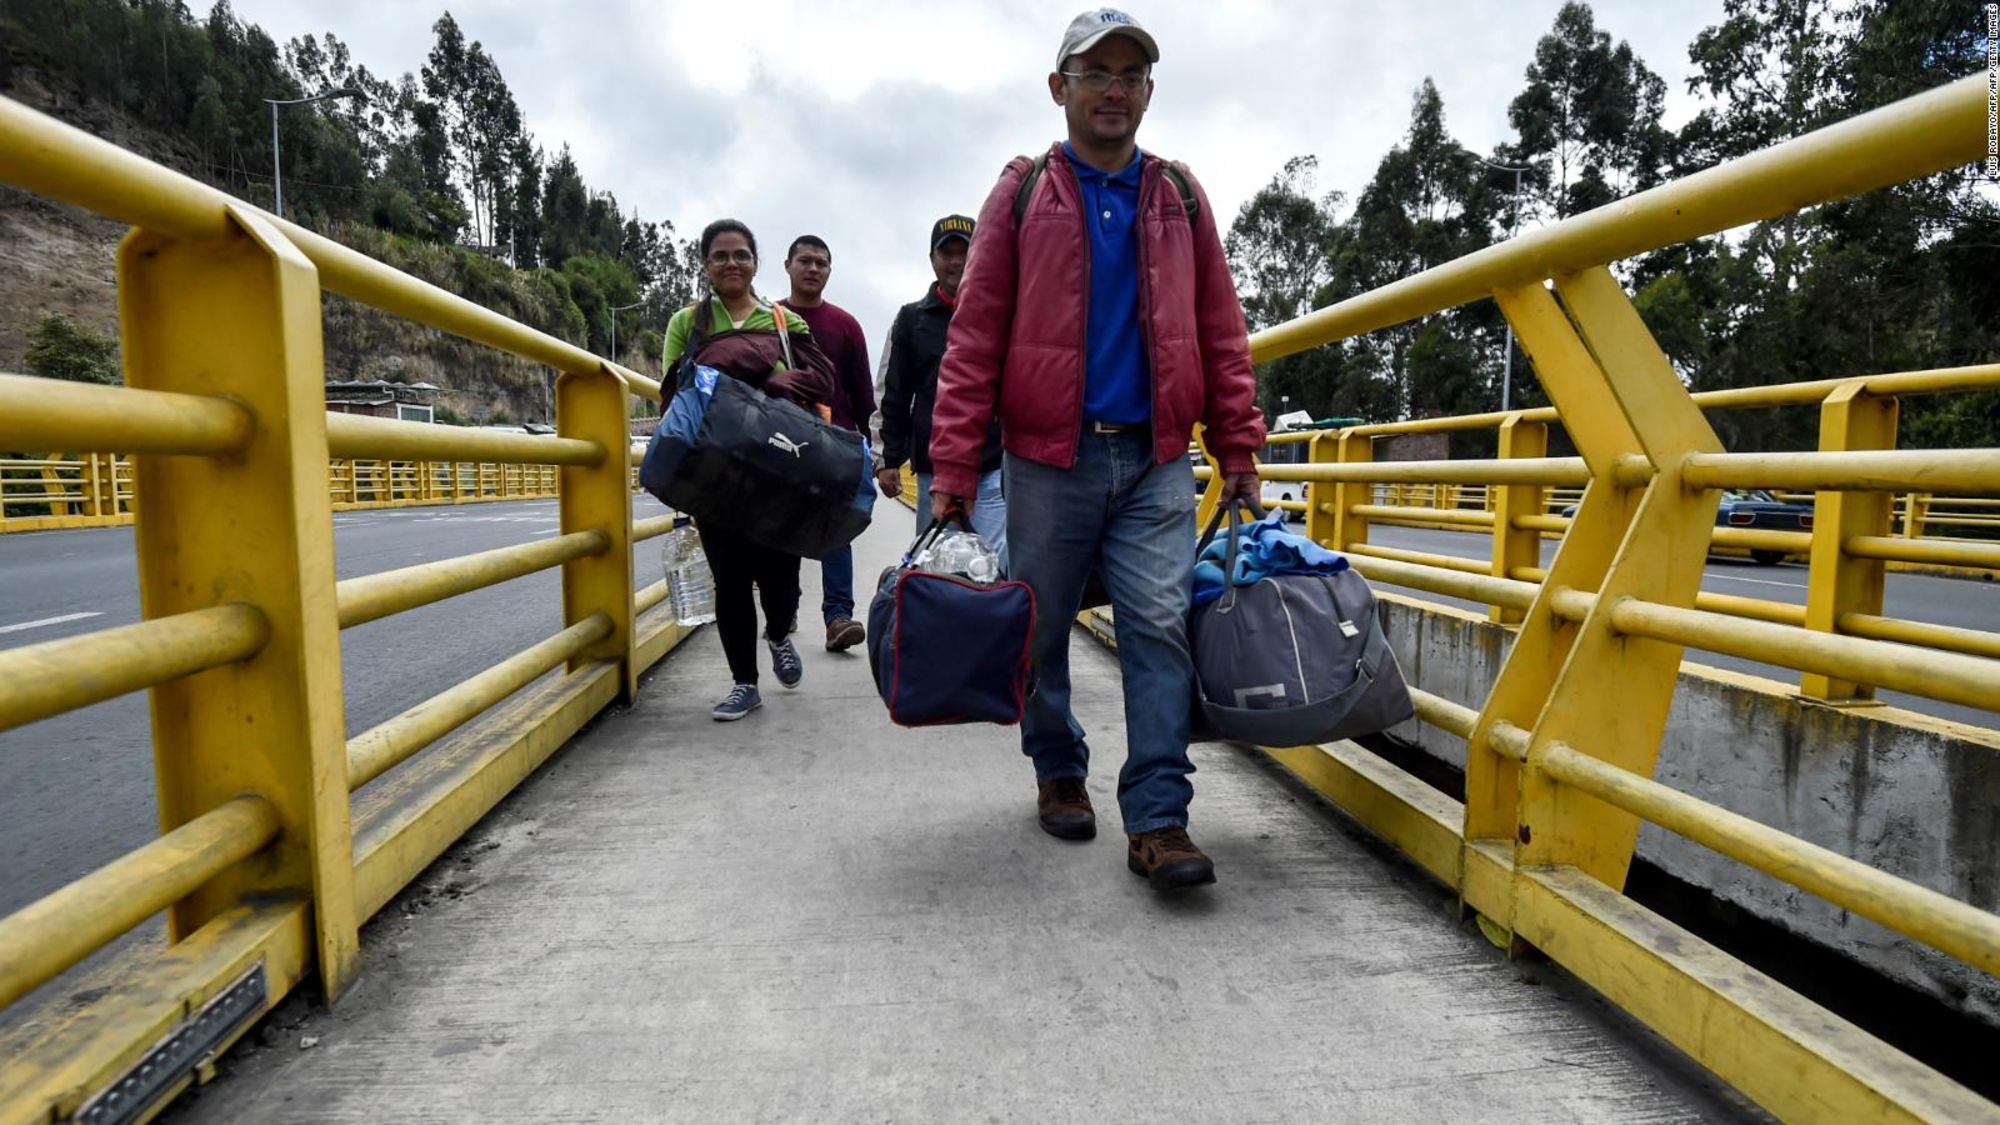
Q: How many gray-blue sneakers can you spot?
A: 2